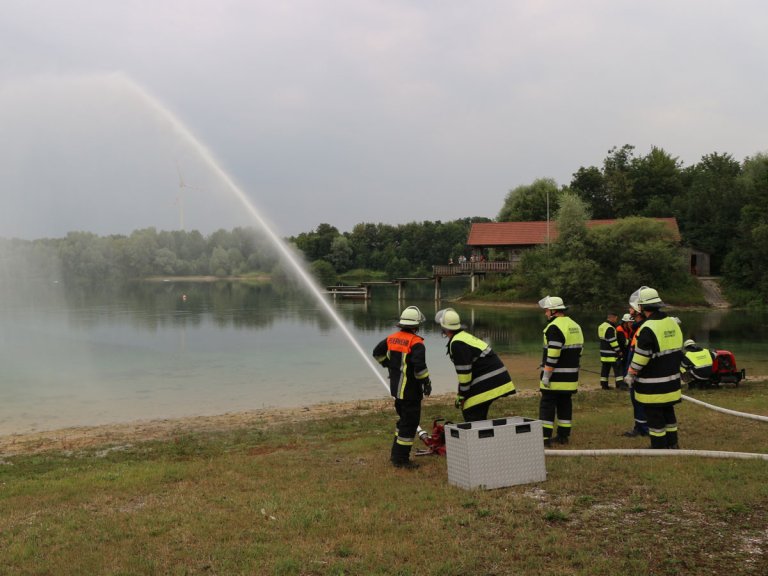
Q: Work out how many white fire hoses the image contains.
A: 2